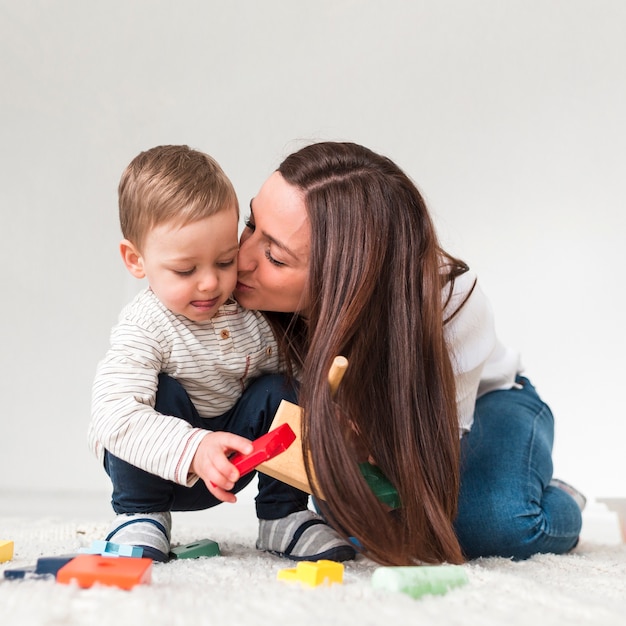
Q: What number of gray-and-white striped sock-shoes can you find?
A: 2